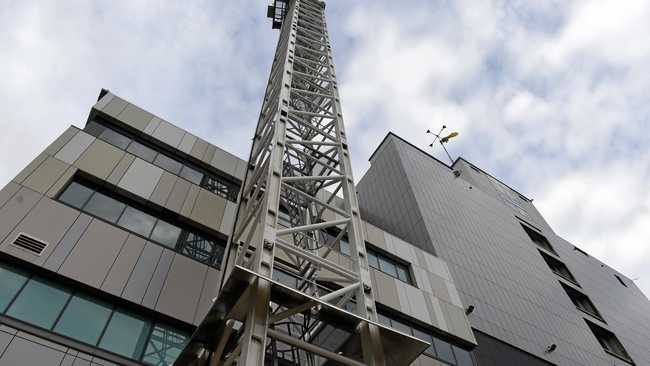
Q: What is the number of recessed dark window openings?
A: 4